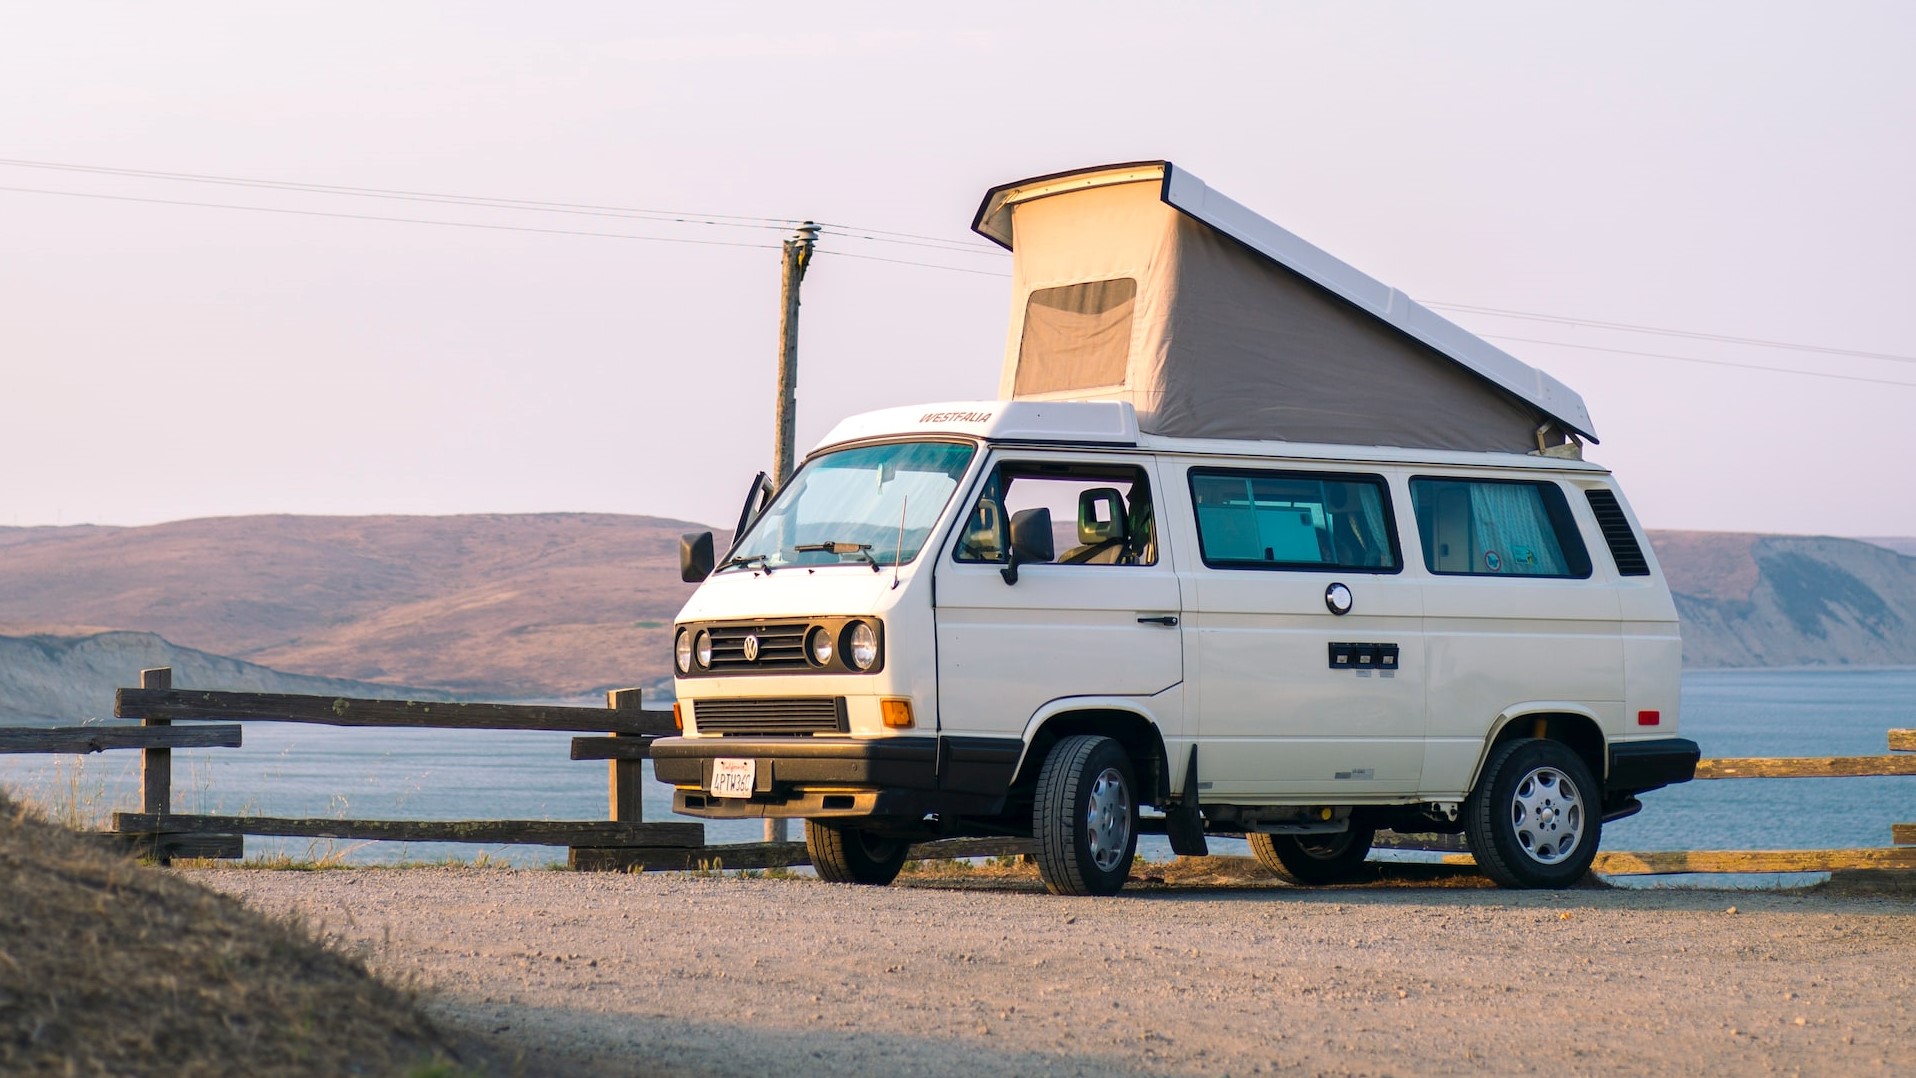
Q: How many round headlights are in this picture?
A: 4